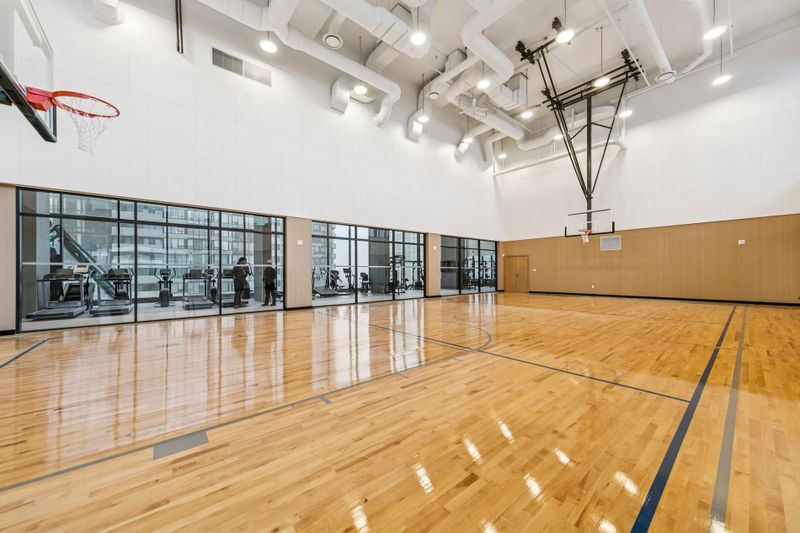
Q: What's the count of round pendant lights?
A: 14